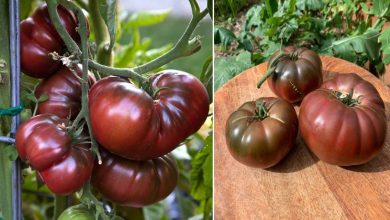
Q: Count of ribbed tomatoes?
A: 8